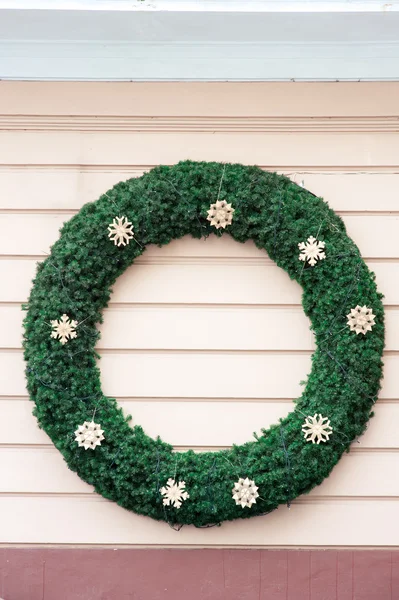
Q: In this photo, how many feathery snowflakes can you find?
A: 3